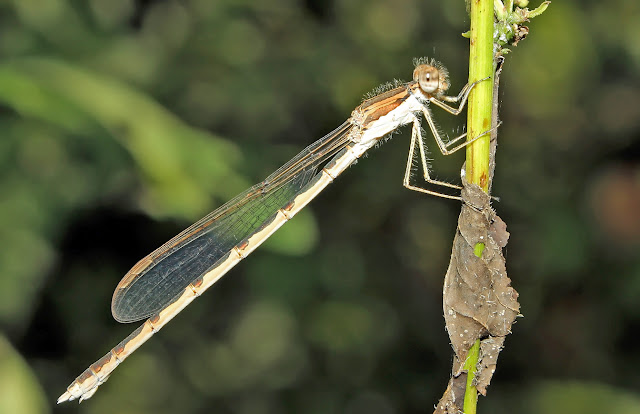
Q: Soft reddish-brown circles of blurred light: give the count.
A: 1